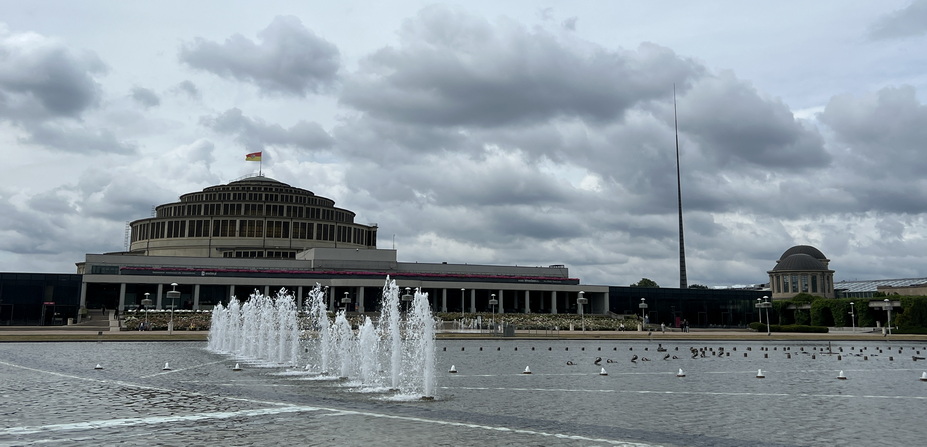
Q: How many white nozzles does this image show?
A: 10